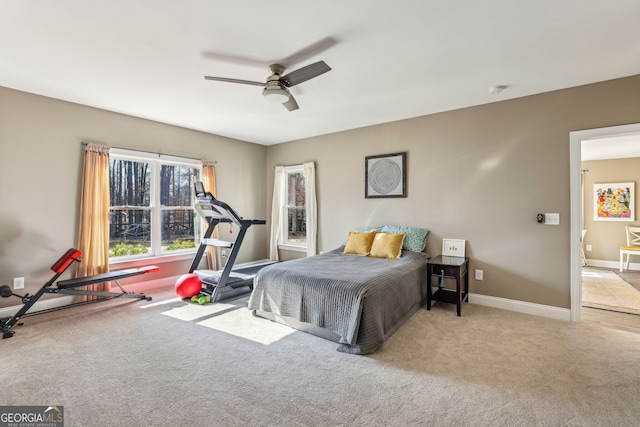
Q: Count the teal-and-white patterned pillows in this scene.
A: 2